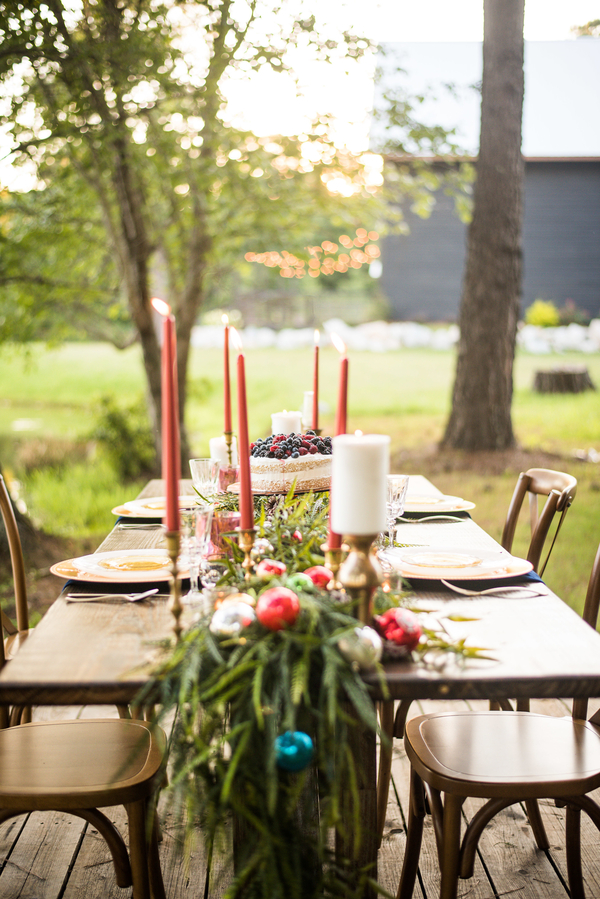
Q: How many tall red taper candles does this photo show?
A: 5